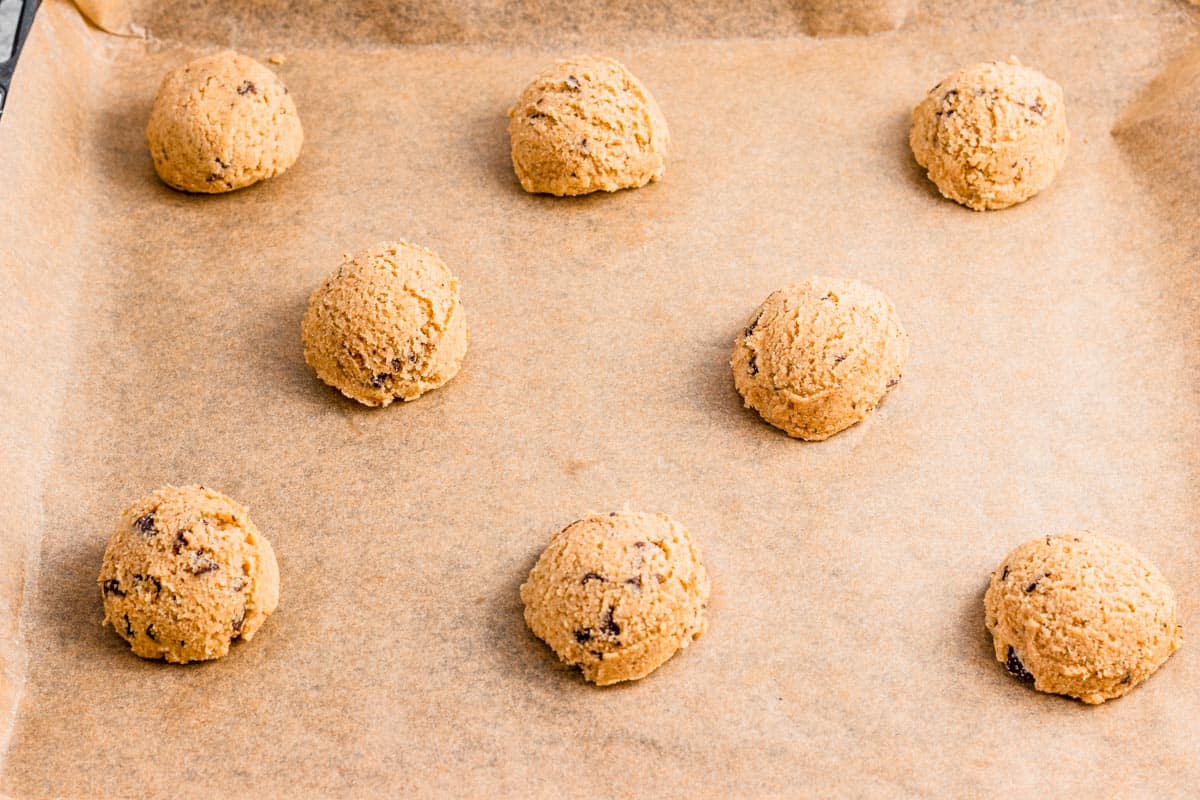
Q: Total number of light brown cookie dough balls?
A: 8